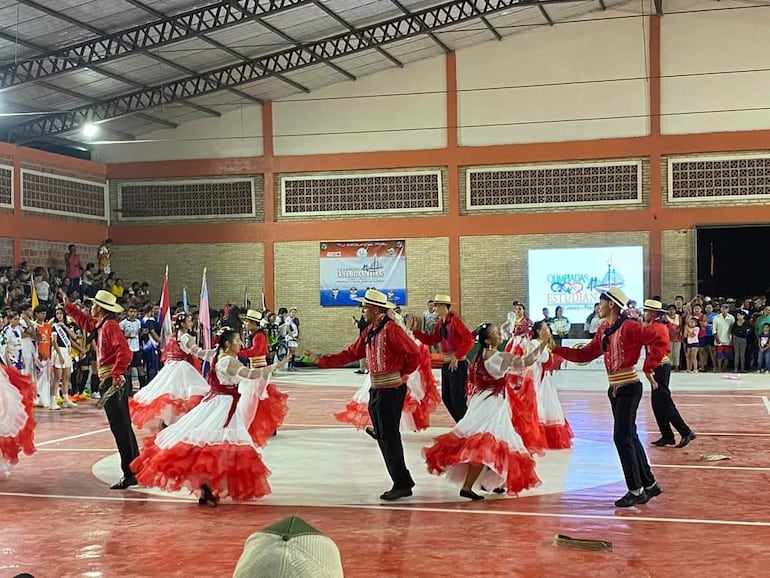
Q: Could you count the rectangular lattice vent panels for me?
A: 6